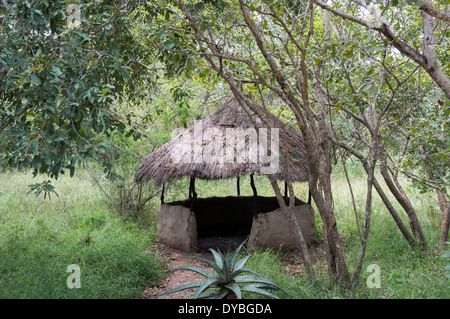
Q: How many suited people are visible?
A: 0